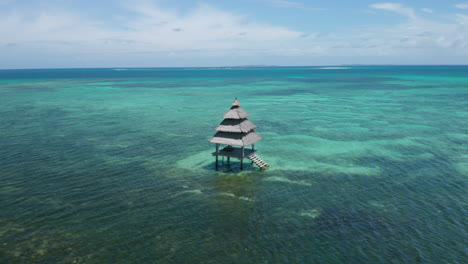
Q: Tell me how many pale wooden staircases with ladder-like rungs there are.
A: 1